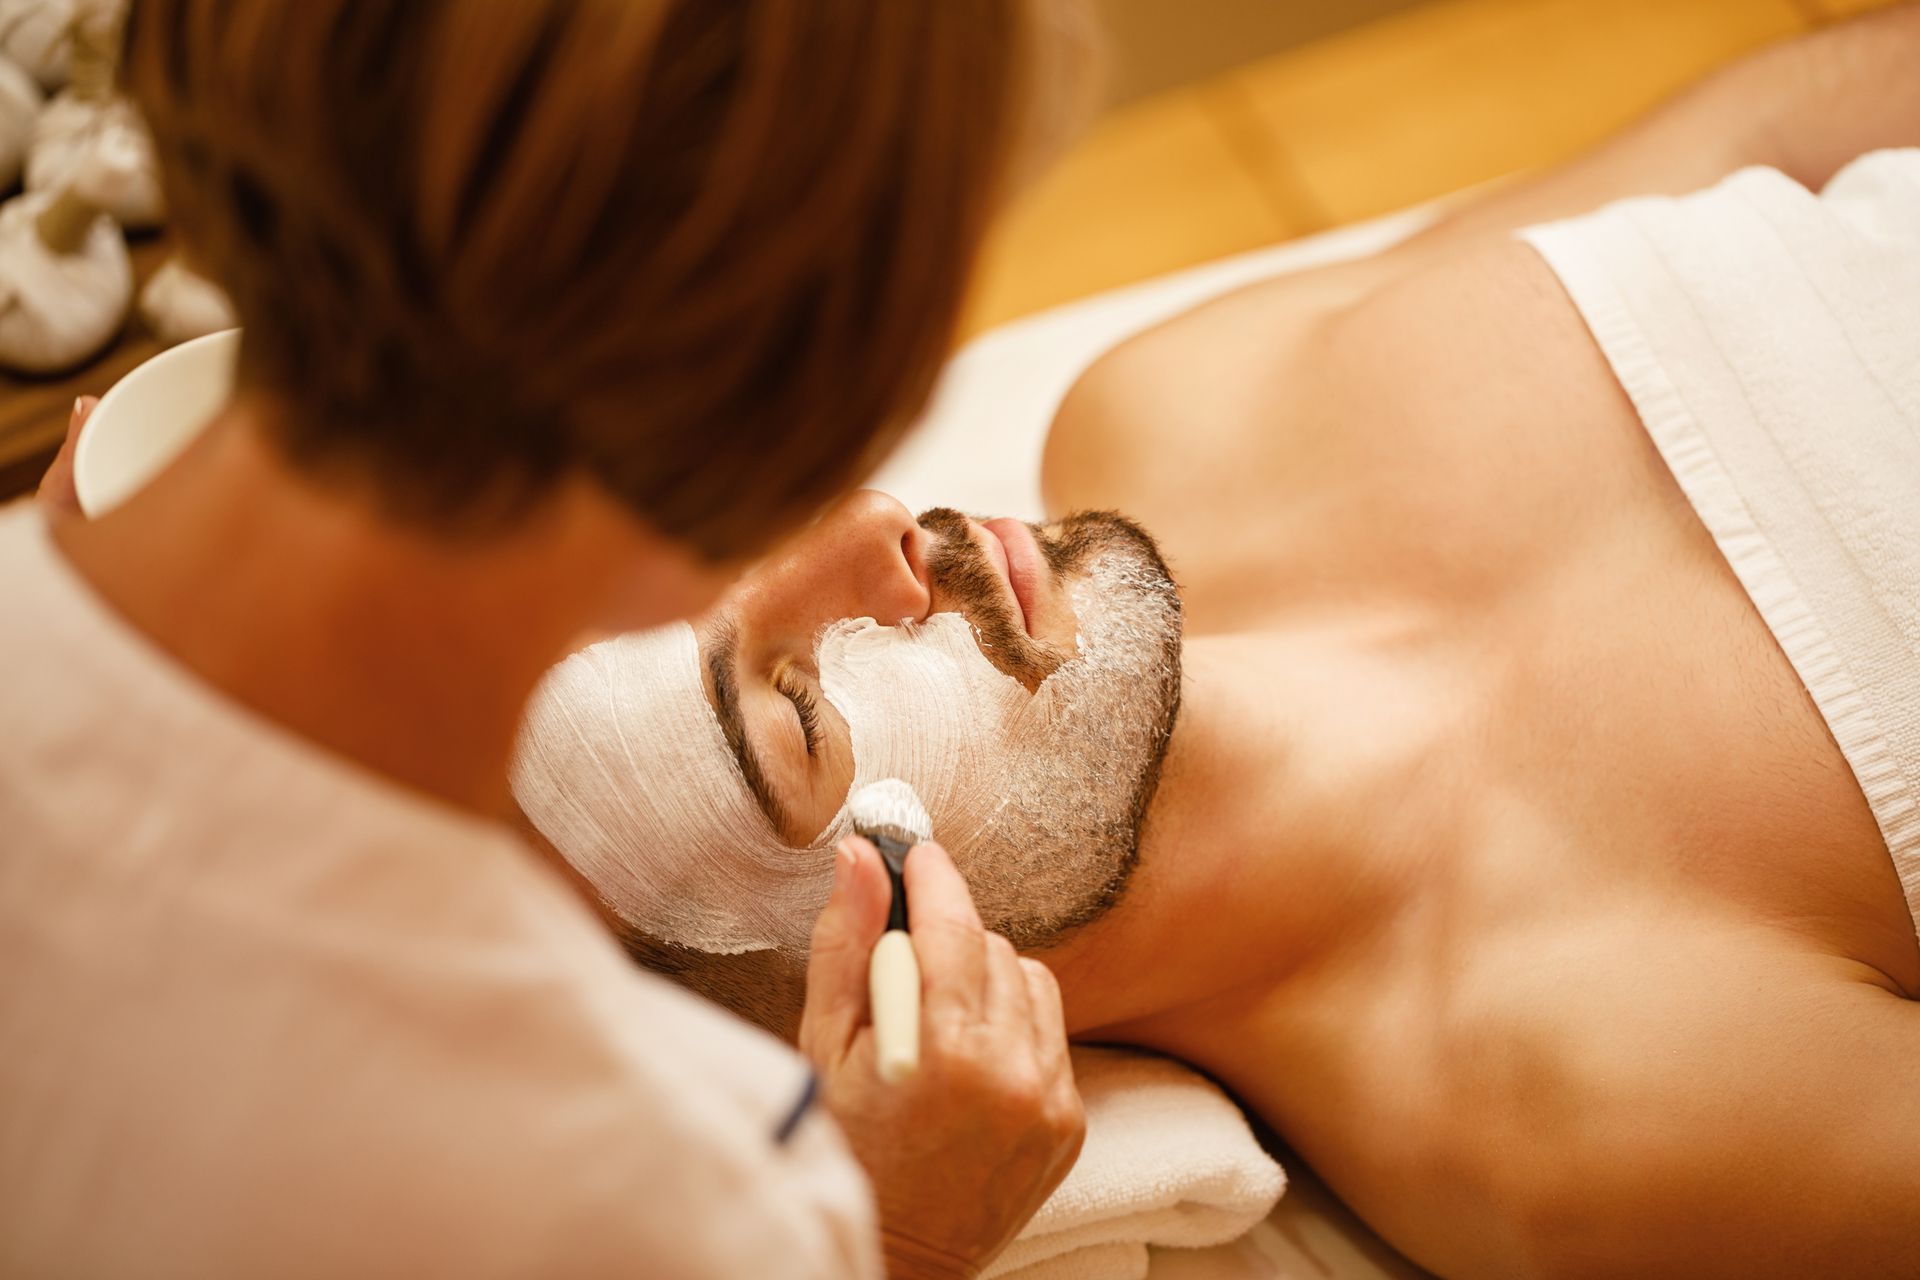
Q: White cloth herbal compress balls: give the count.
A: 5